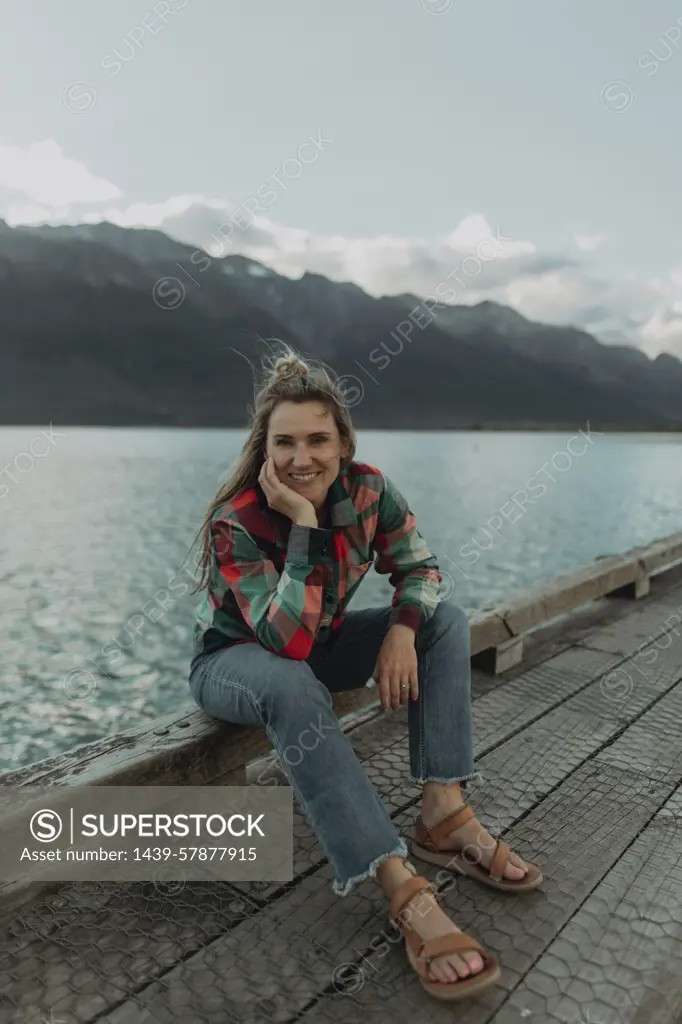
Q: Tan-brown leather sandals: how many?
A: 2